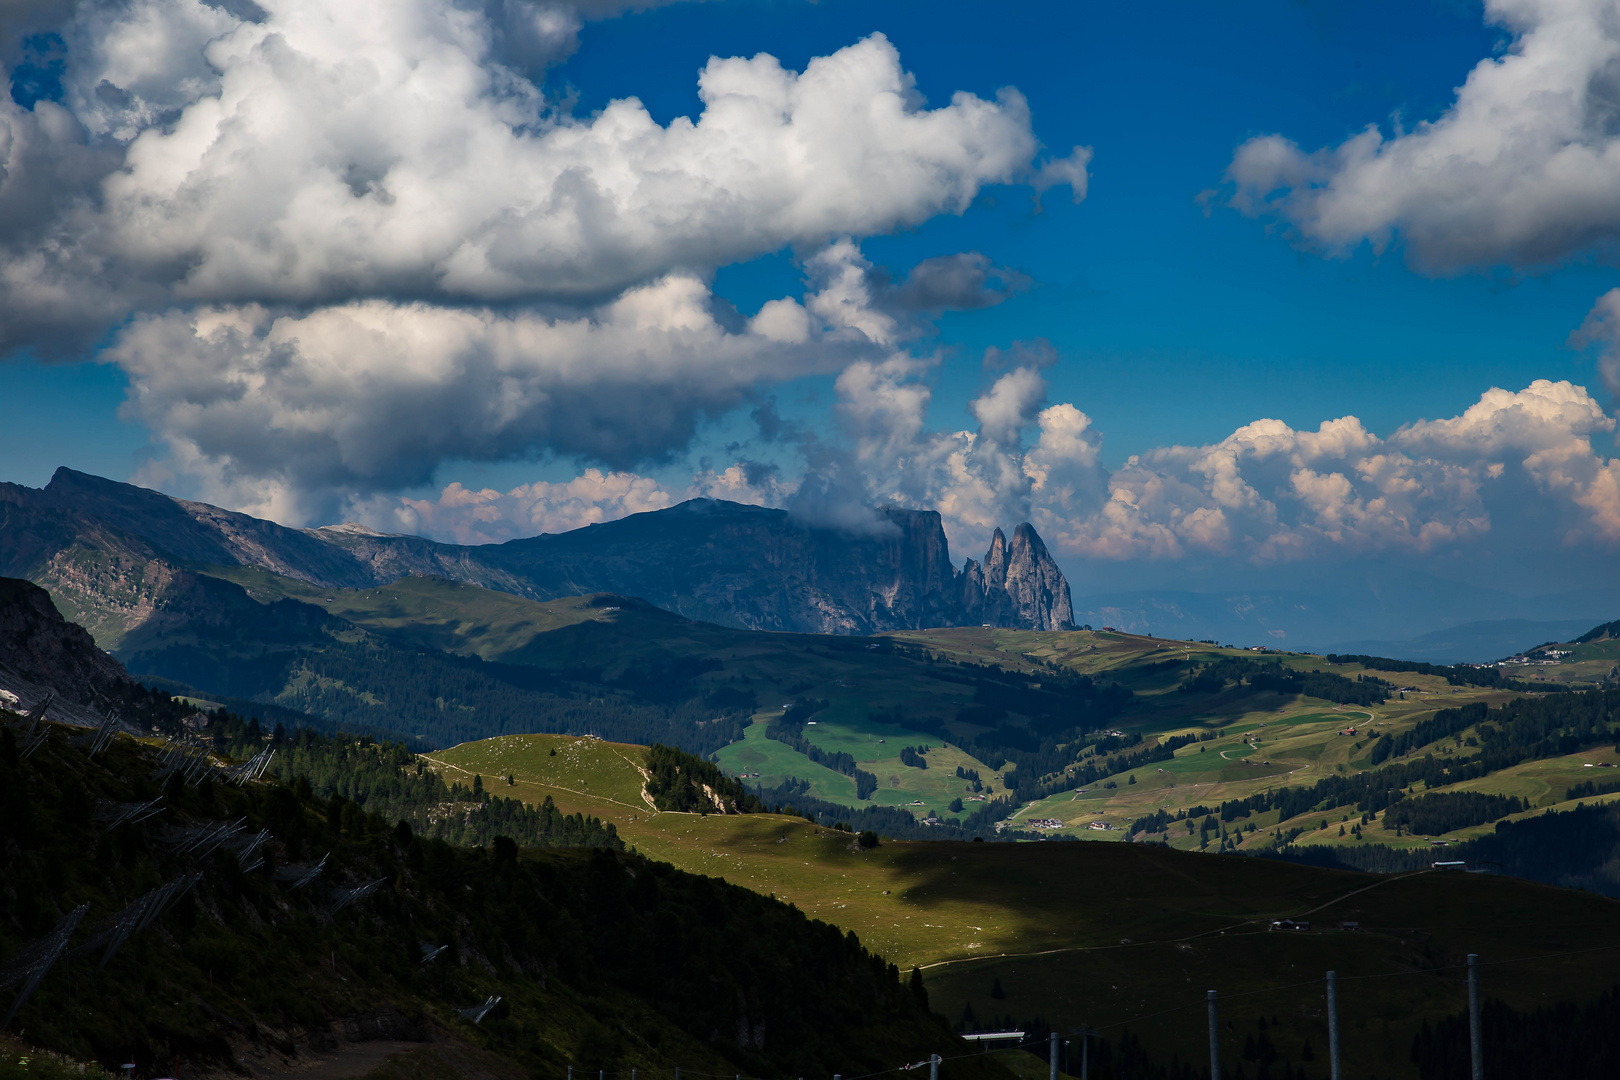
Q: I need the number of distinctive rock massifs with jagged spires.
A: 1